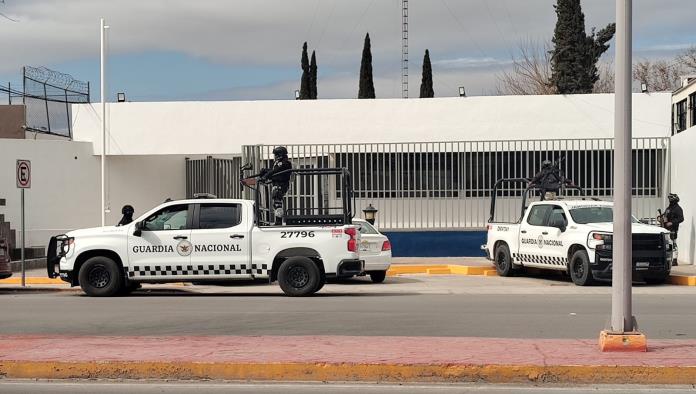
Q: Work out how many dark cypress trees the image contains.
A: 5